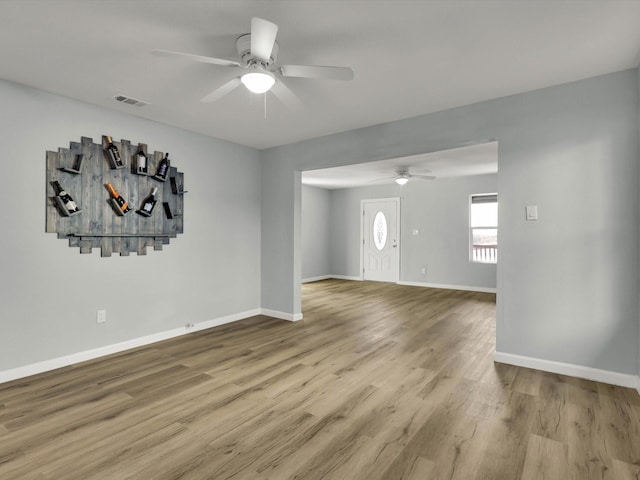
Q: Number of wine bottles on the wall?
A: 6